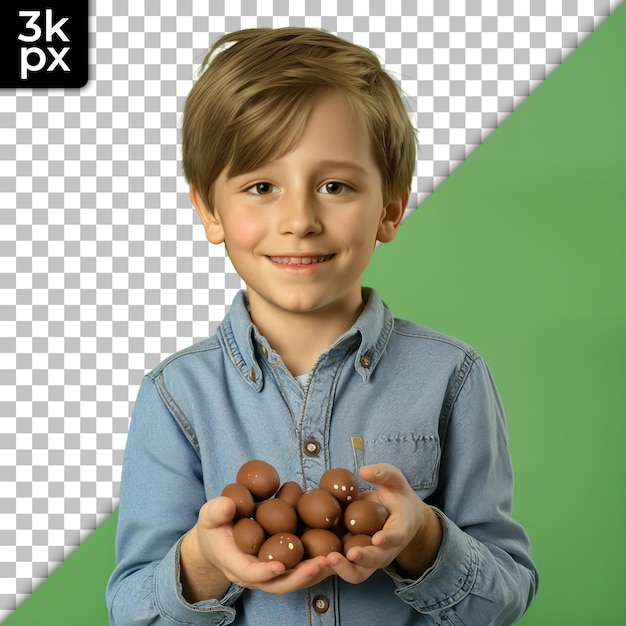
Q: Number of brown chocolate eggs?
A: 11